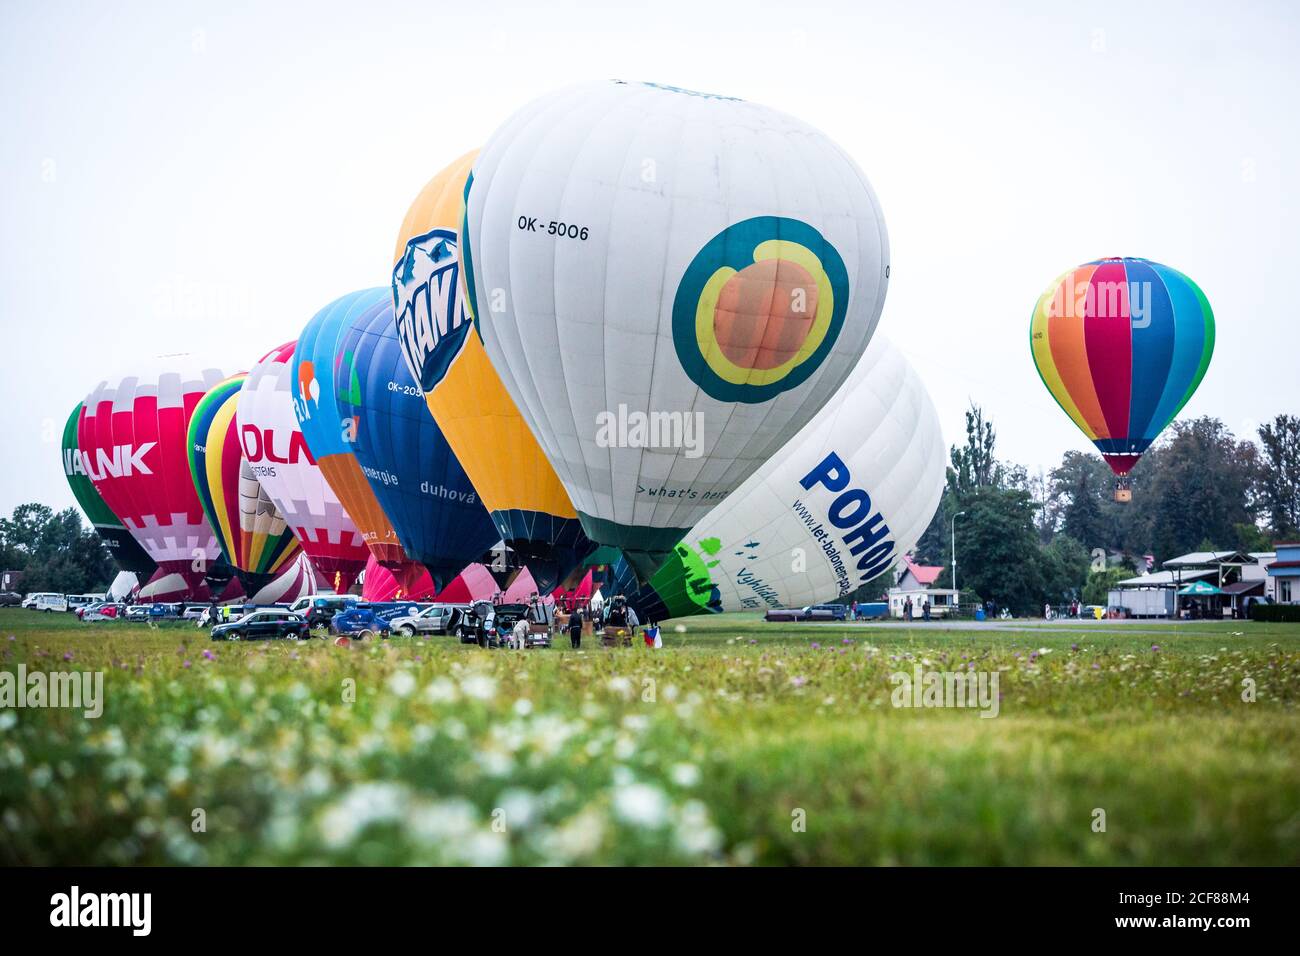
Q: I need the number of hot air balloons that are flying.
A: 1